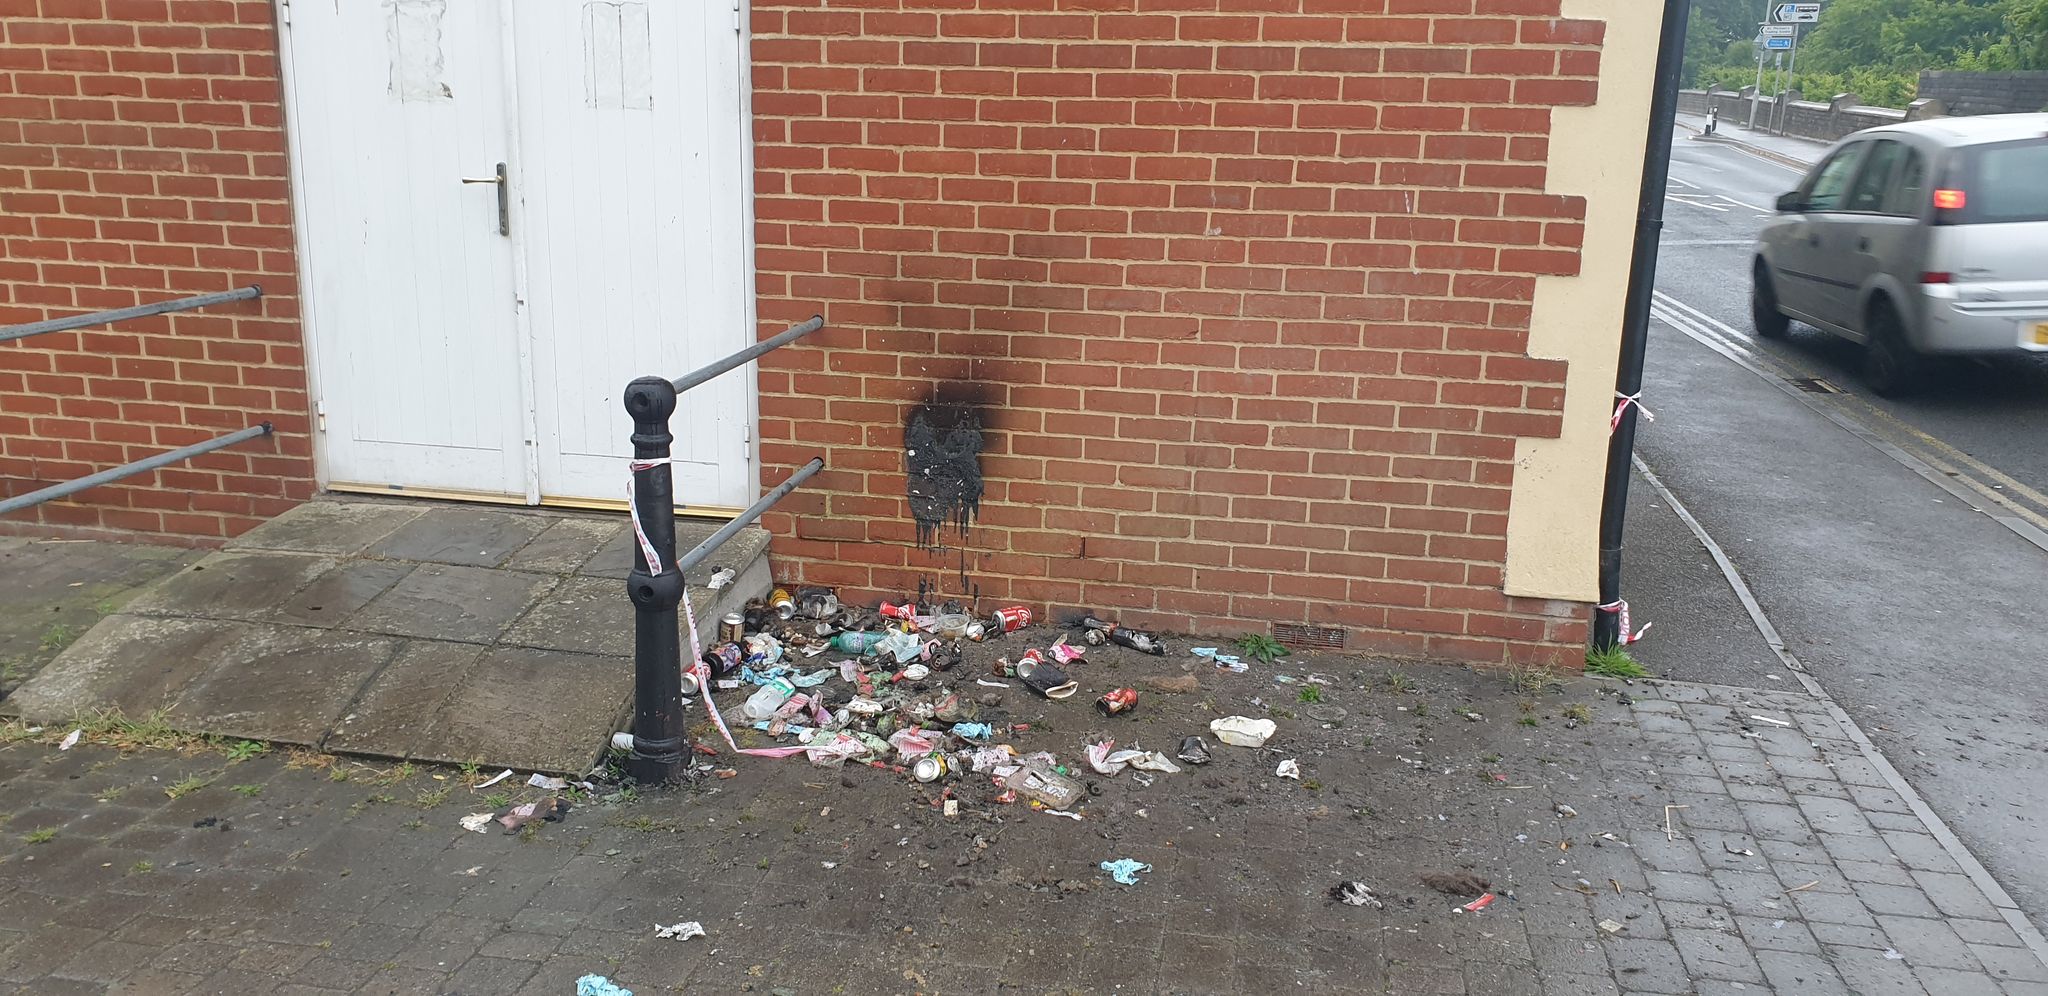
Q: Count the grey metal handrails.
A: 4